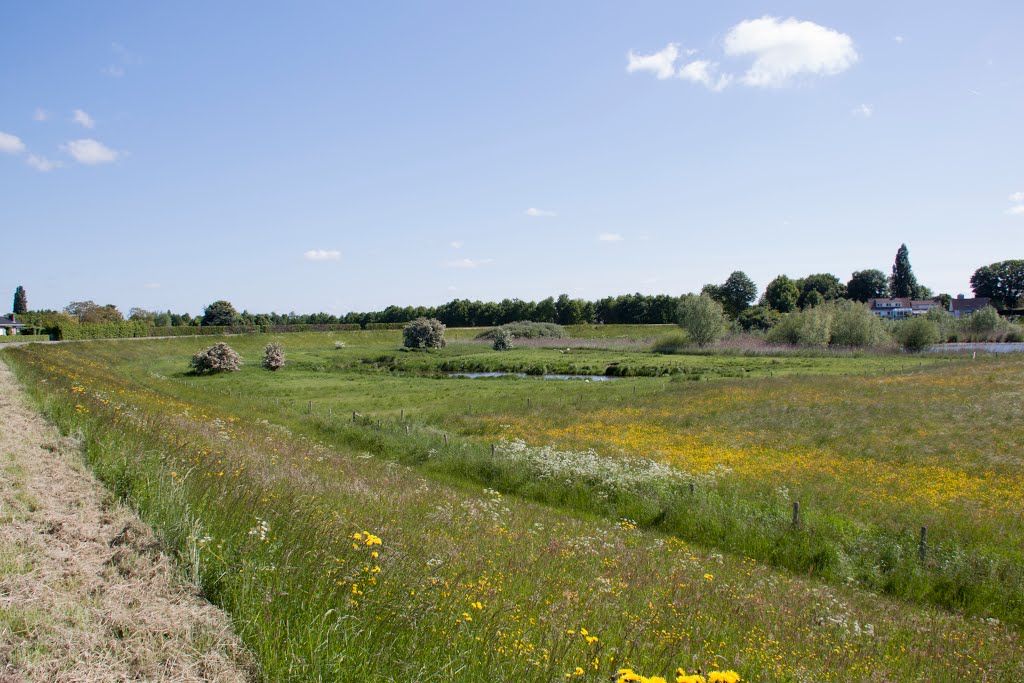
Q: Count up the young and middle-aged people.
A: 0